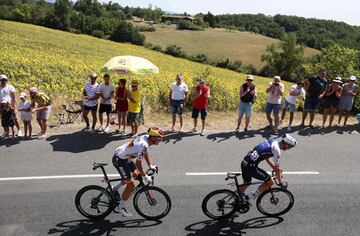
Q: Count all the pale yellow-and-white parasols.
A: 1